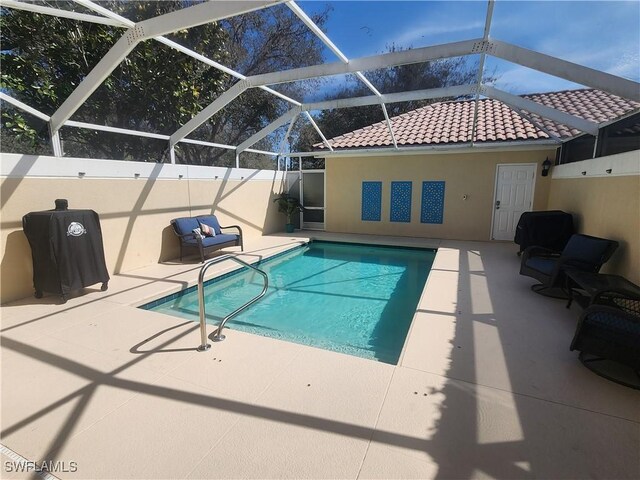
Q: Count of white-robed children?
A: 0